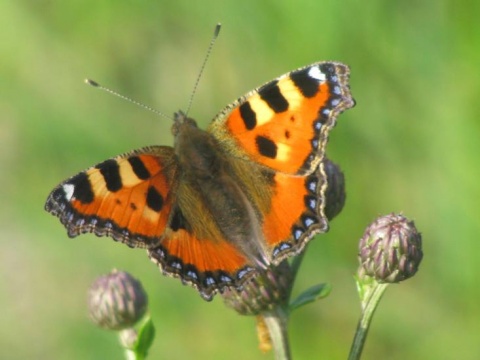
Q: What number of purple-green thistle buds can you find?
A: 4